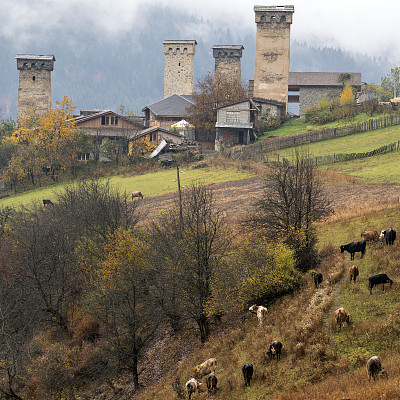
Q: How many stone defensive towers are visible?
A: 4